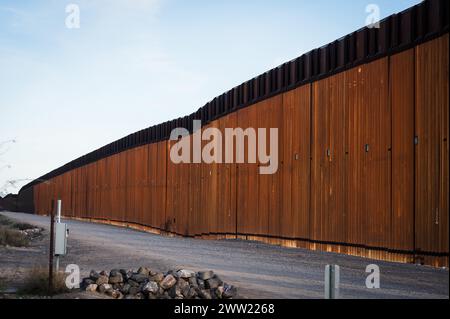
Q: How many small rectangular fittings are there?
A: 4